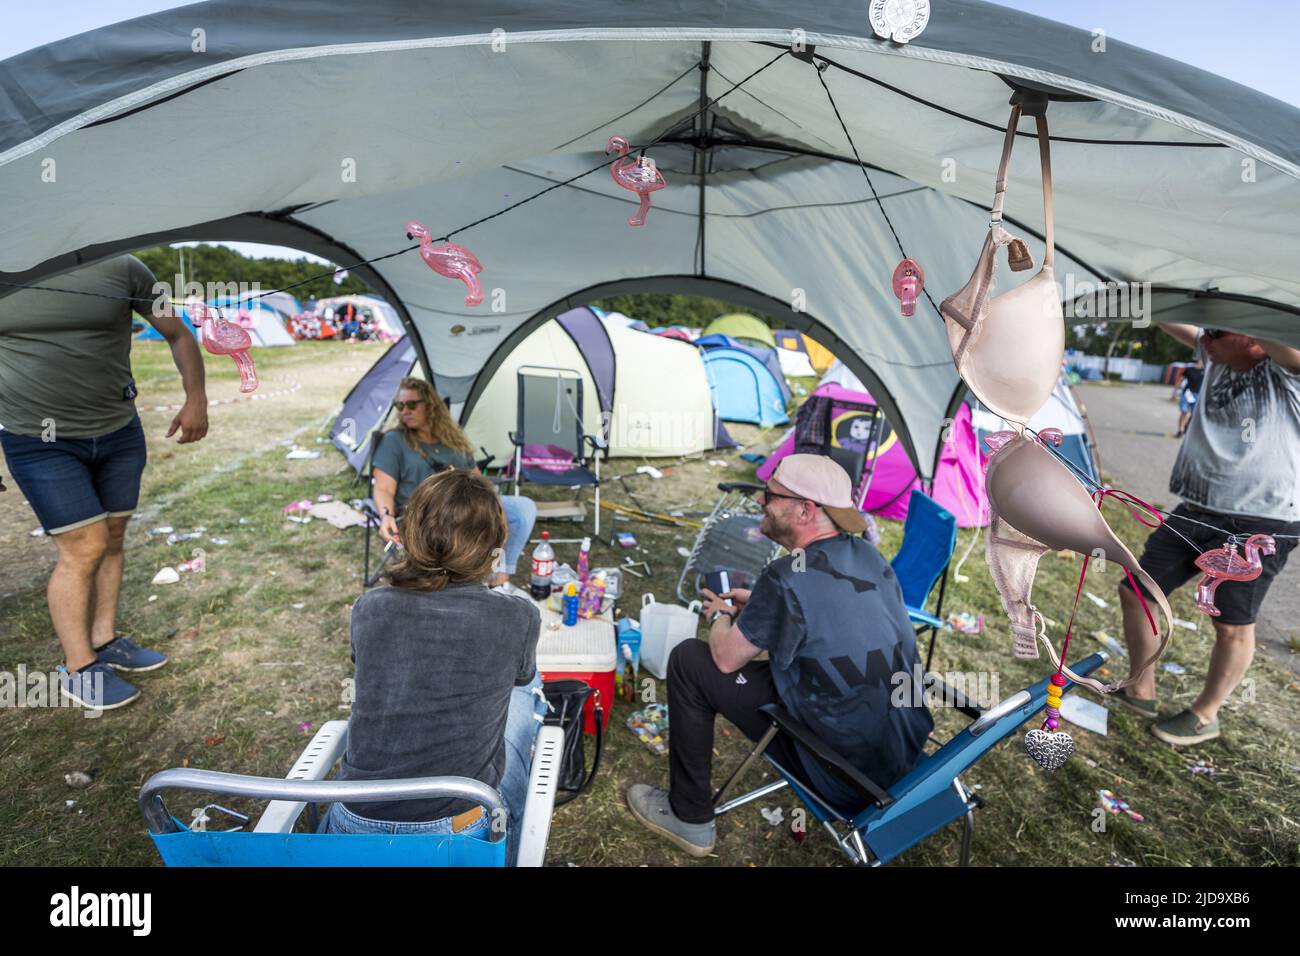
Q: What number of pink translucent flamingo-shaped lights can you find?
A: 6